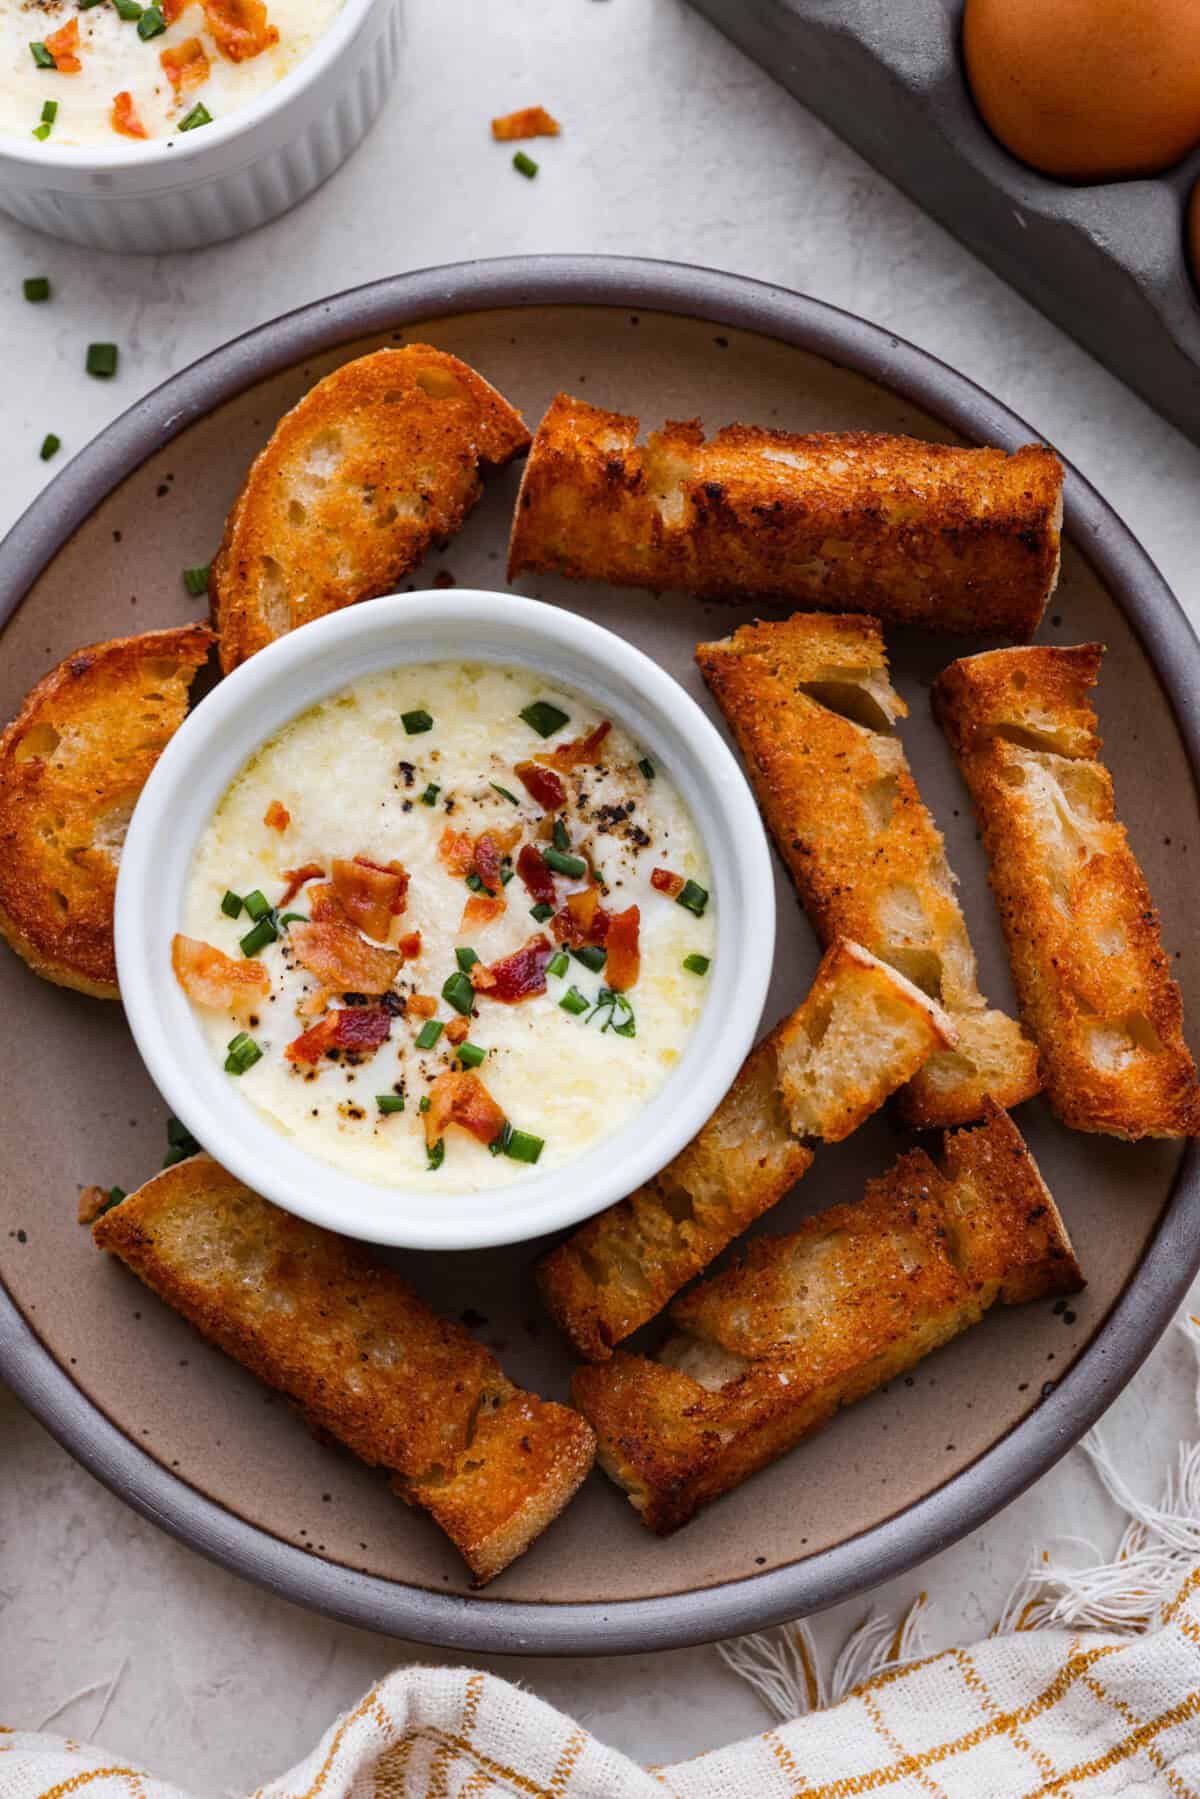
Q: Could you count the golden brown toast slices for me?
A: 8